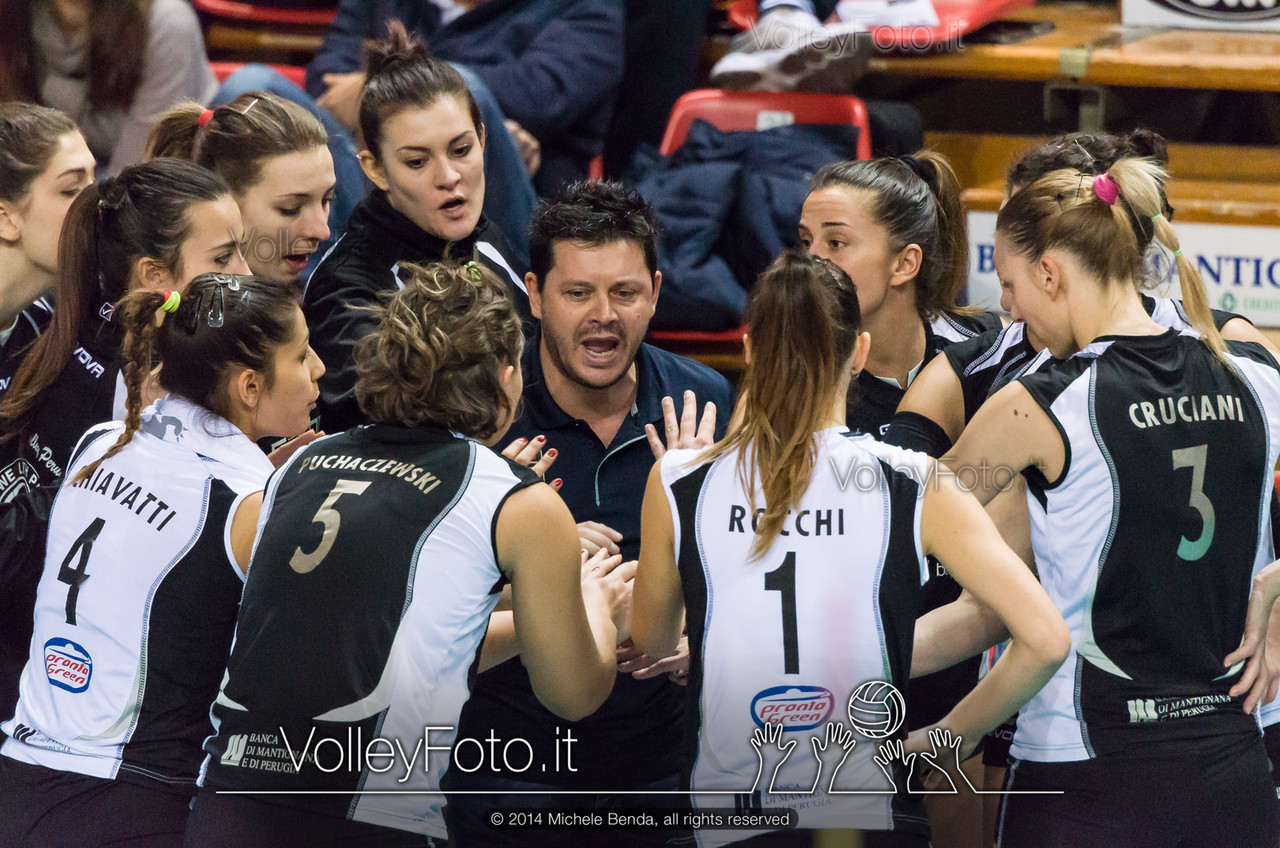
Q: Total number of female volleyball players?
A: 10